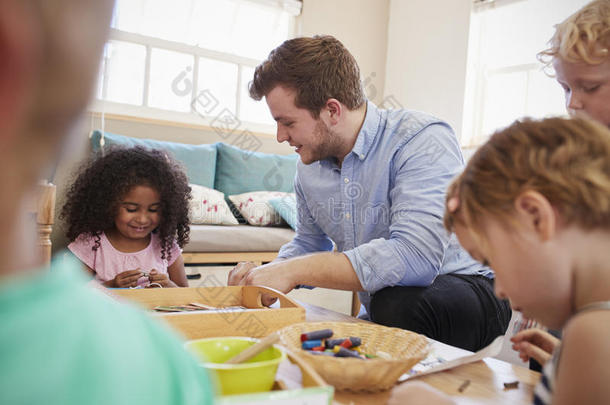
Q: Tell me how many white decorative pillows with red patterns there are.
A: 2